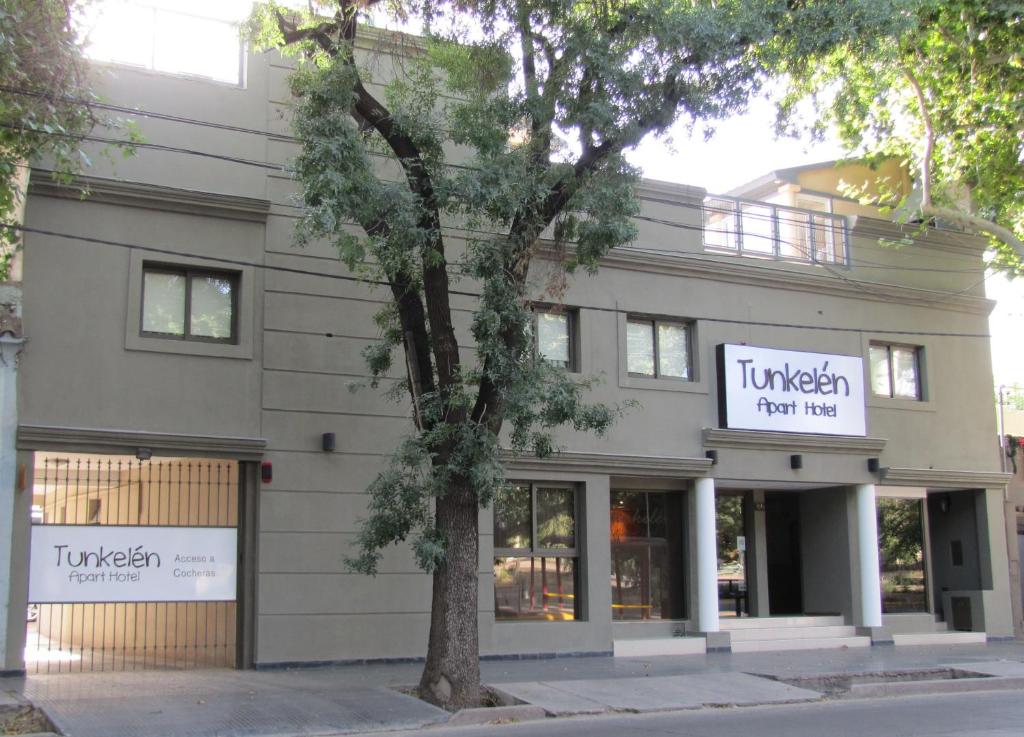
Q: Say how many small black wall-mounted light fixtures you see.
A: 4